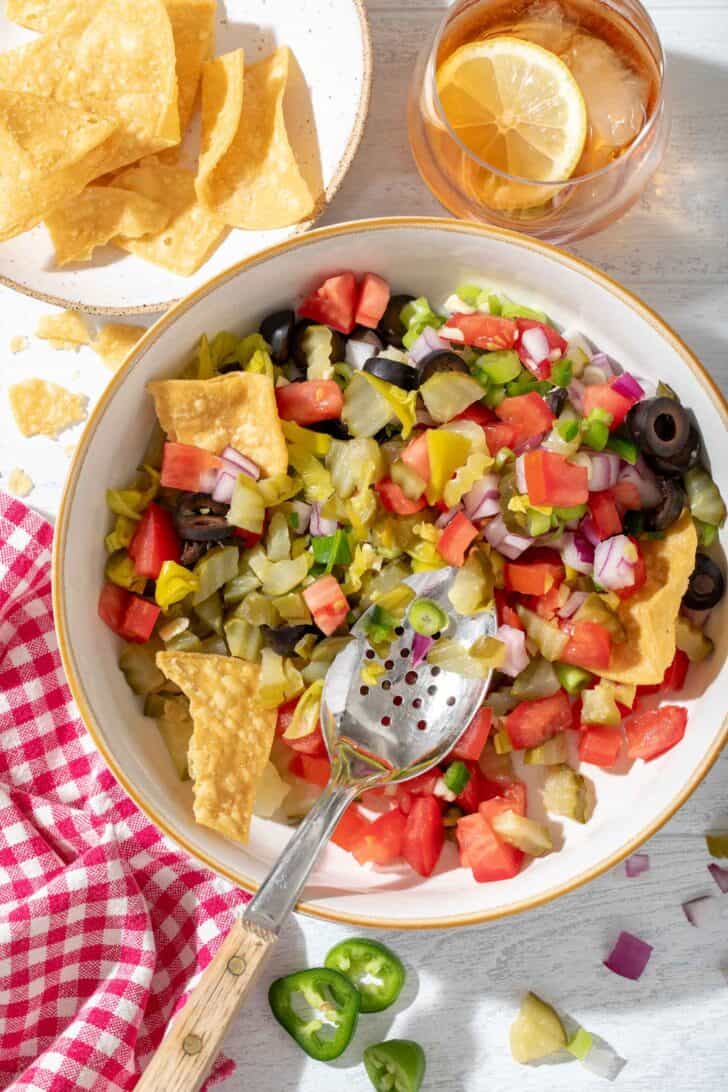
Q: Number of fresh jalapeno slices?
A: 3